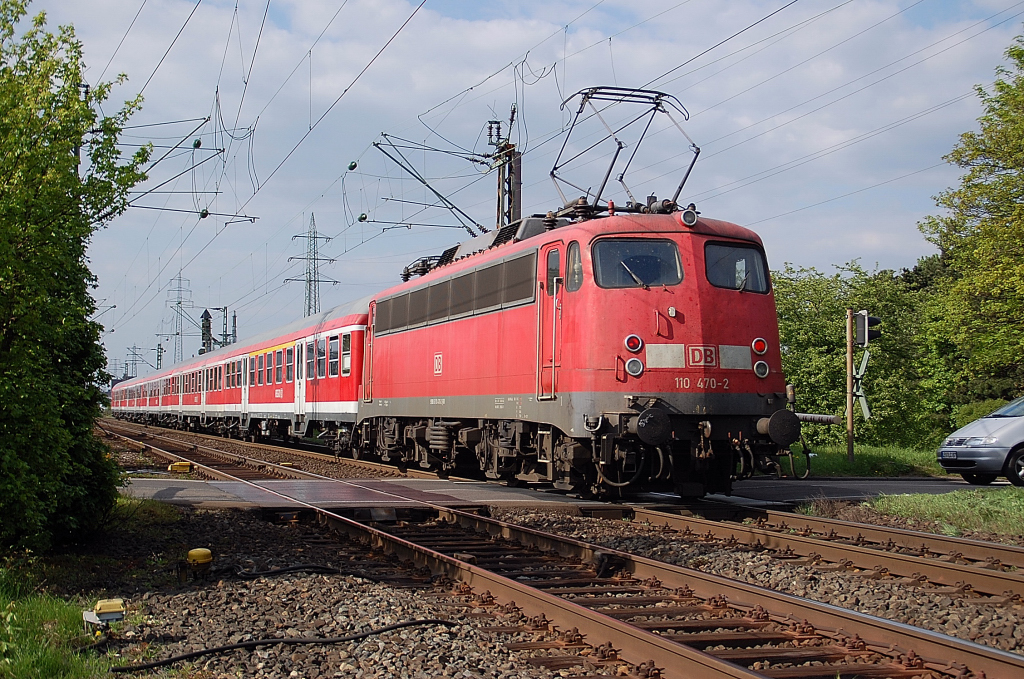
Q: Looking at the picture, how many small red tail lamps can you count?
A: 2